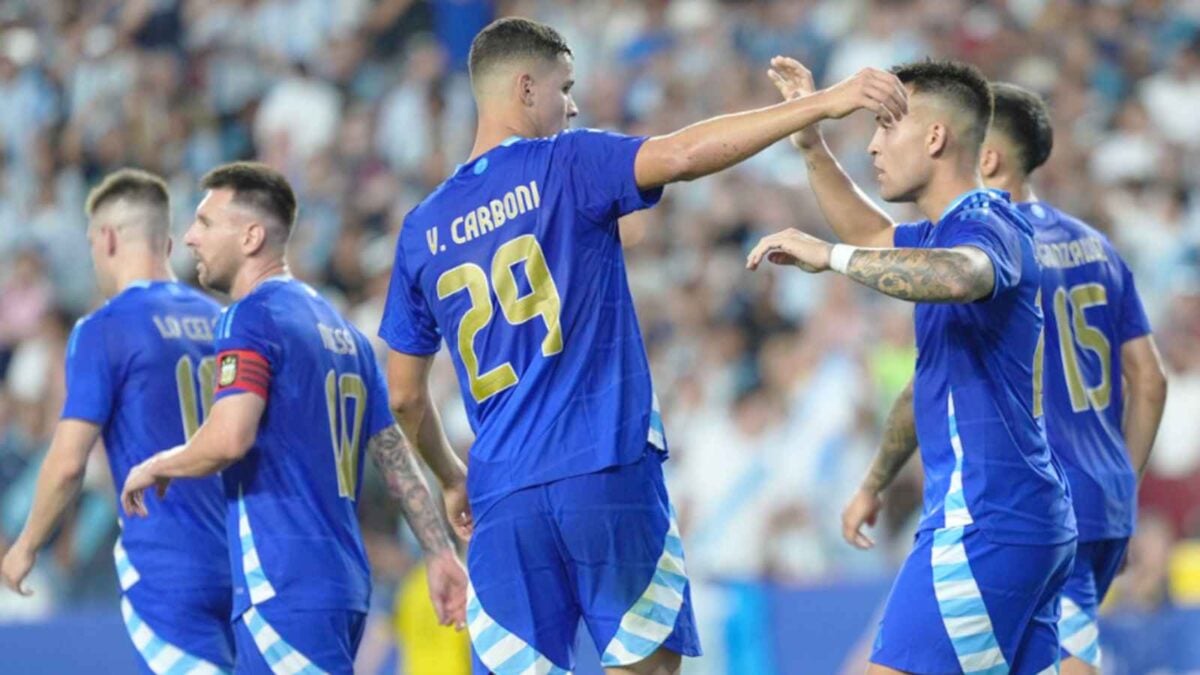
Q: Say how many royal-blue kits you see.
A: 5